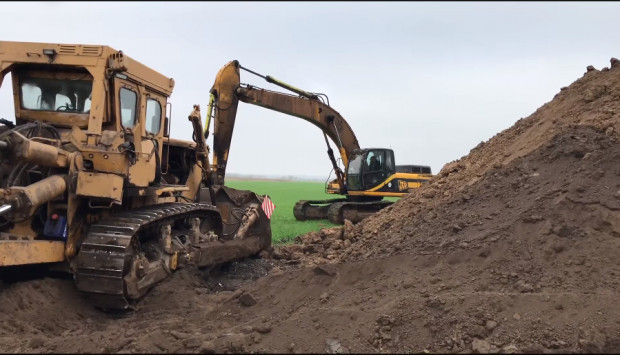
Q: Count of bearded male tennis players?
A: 0